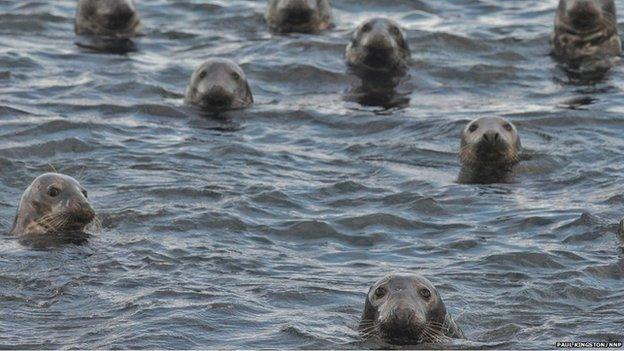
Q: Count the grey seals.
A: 8